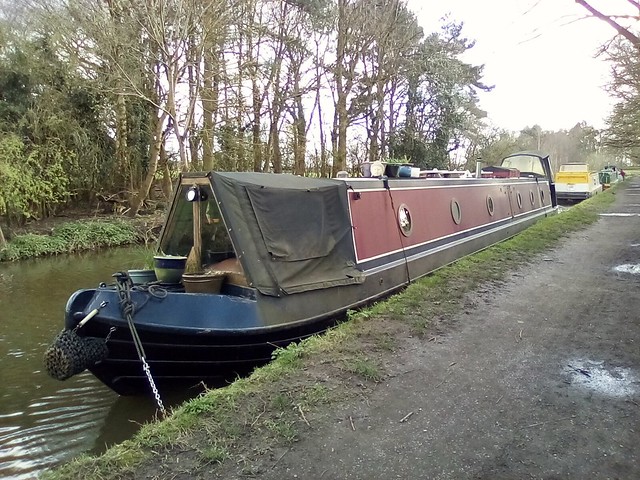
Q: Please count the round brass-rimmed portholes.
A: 6